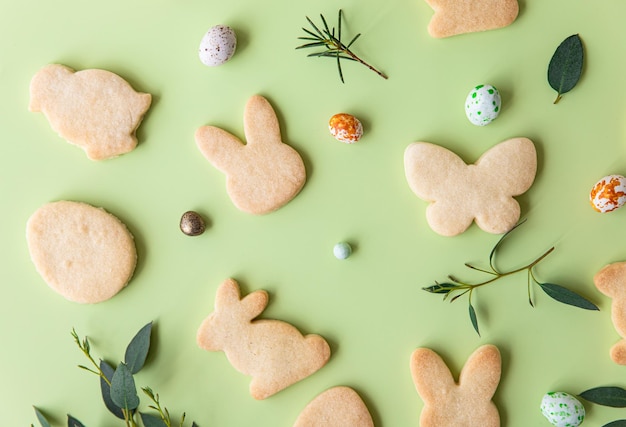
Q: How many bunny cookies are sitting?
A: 1